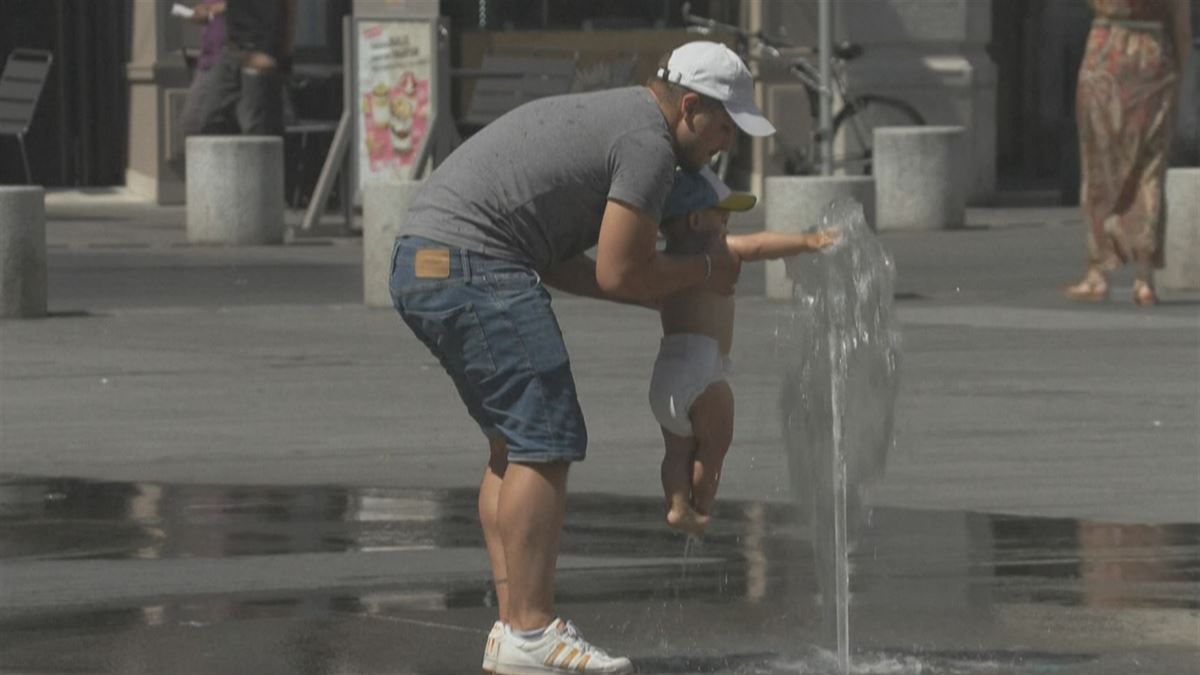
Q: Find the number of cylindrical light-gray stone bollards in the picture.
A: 6